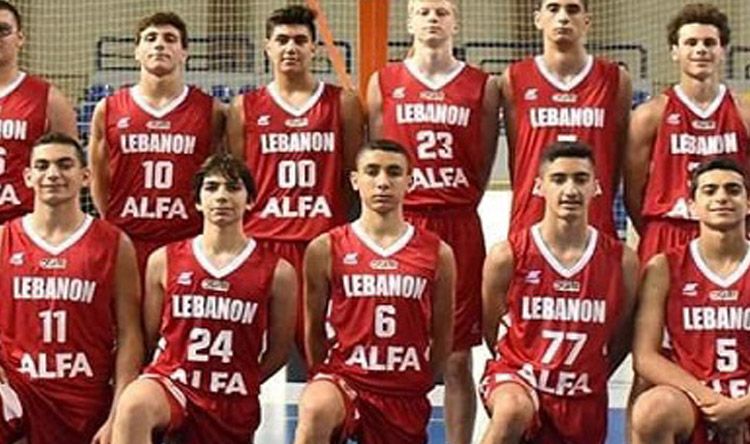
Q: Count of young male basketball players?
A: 11